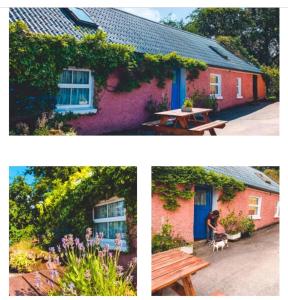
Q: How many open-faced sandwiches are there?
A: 0